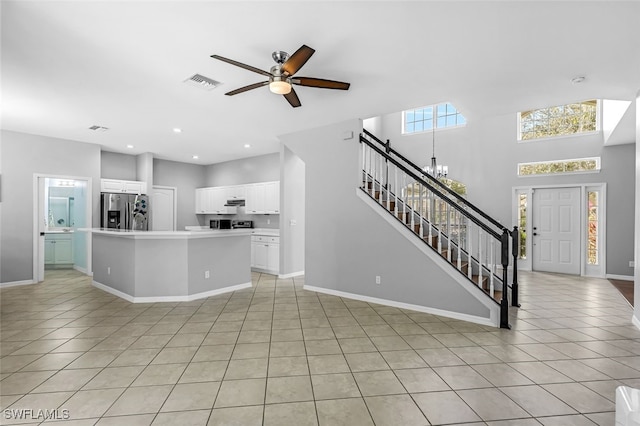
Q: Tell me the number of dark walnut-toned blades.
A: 5